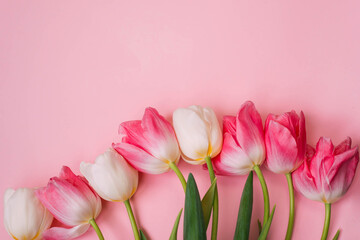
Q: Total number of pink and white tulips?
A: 8